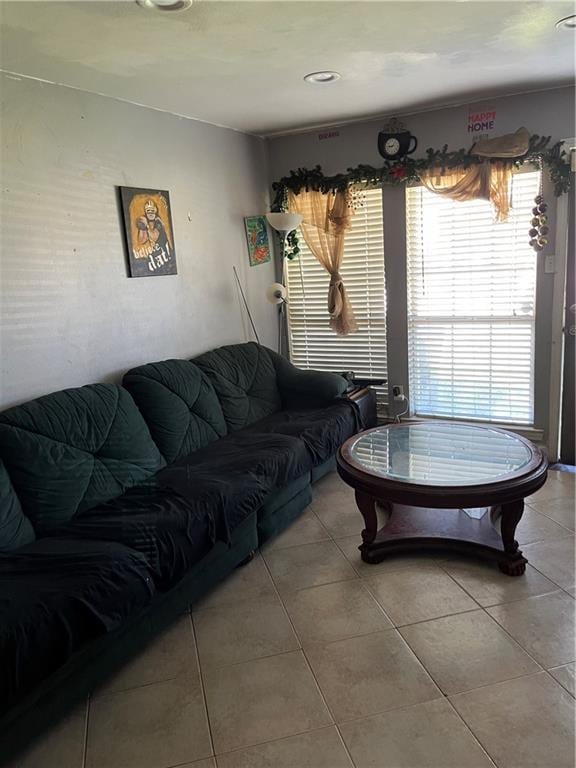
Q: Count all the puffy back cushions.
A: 4